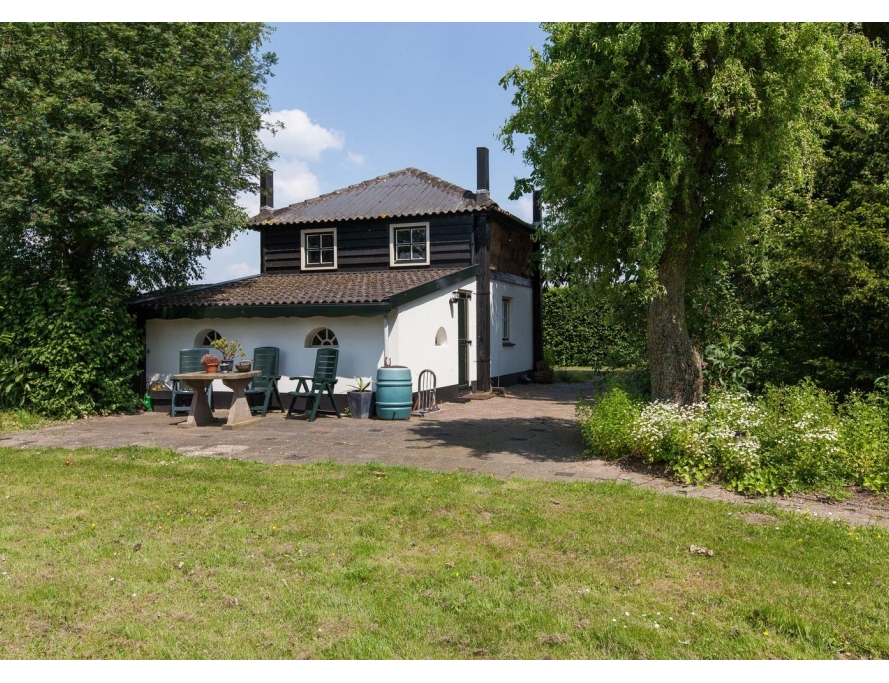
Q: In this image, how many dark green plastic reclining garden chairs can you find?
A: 3